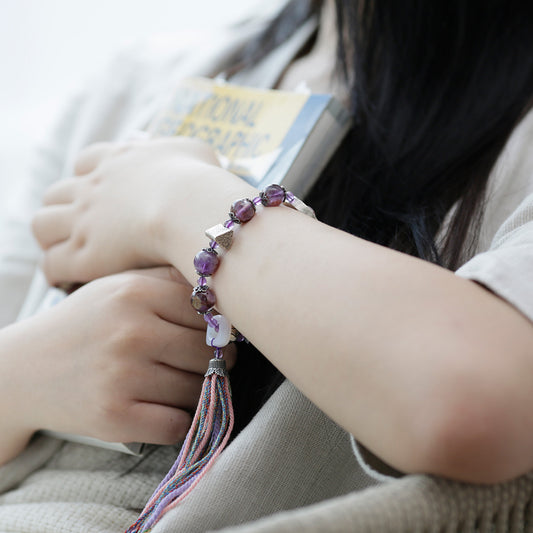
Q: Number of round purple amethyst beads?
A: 4